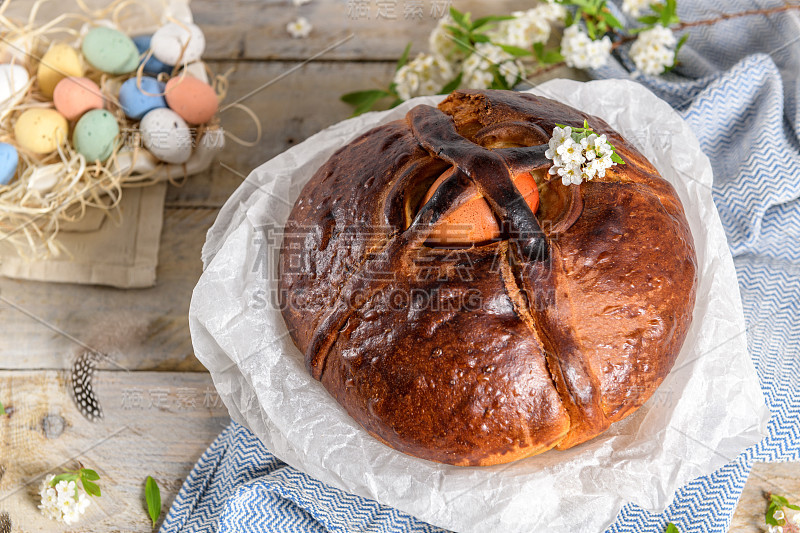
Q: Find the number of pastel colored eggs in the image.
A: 12